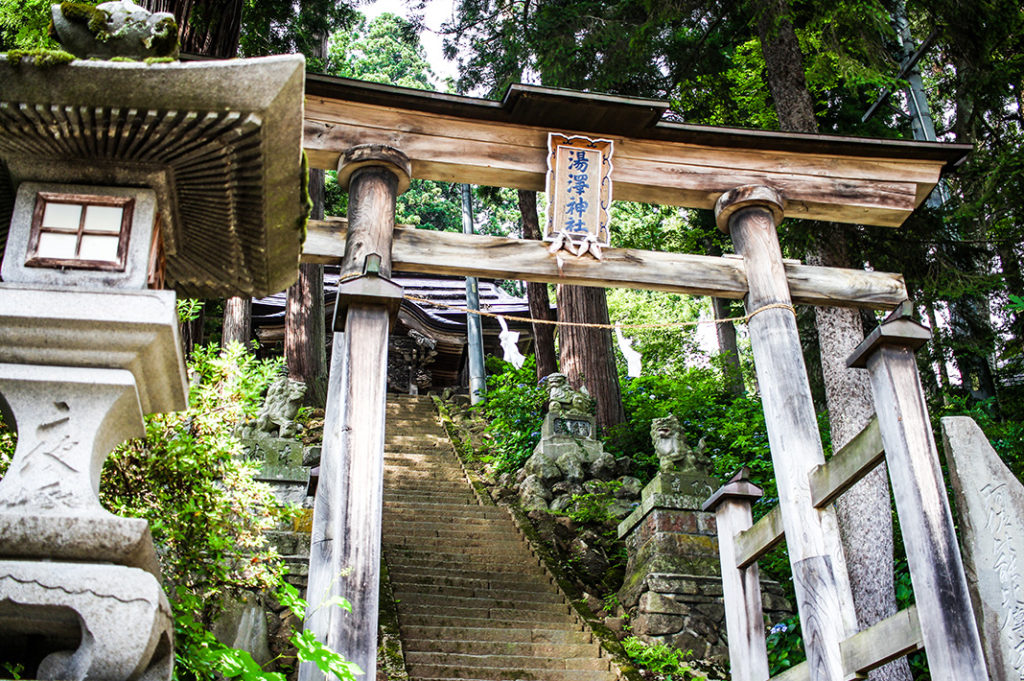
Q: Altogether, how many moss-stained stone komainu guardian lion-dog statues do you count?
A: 3